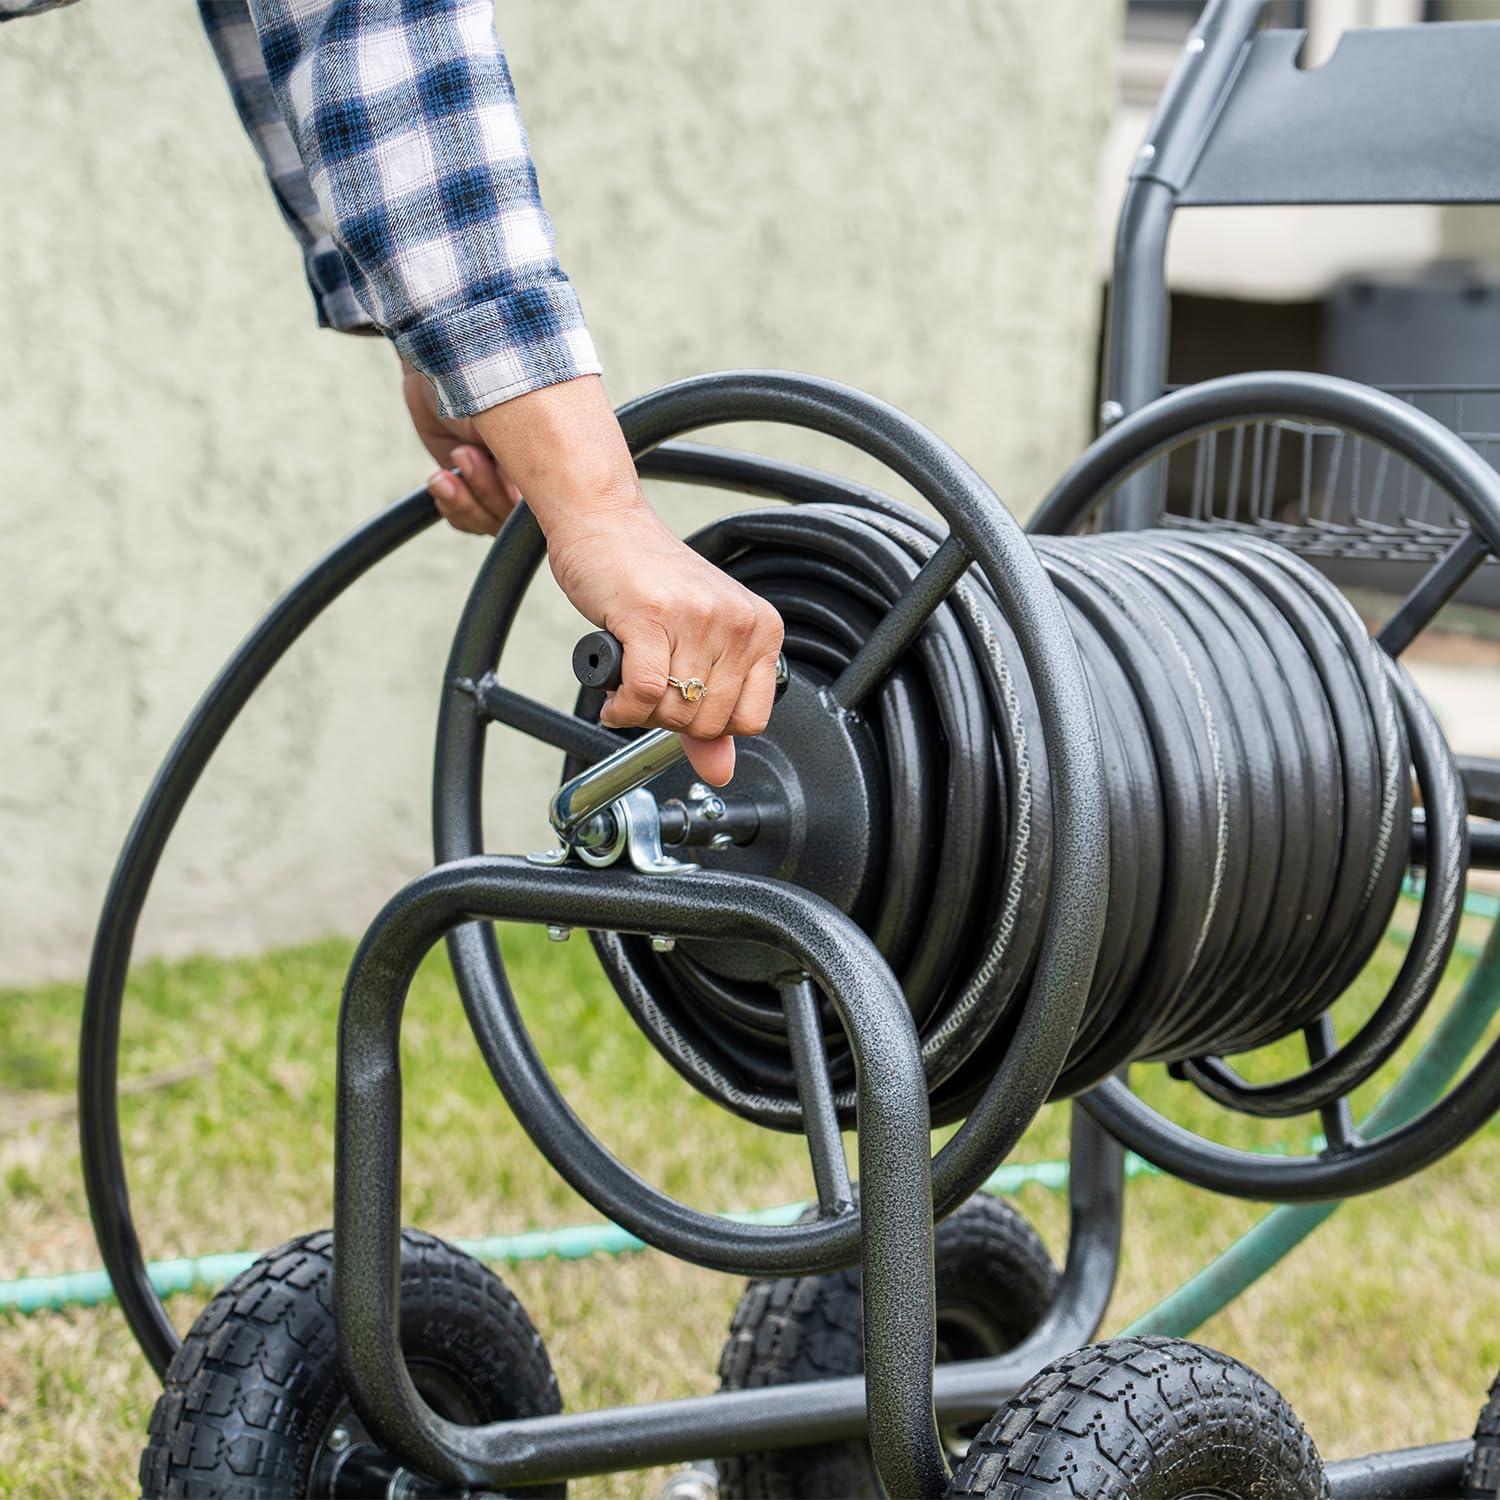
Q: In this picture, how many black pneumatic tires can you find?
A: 4